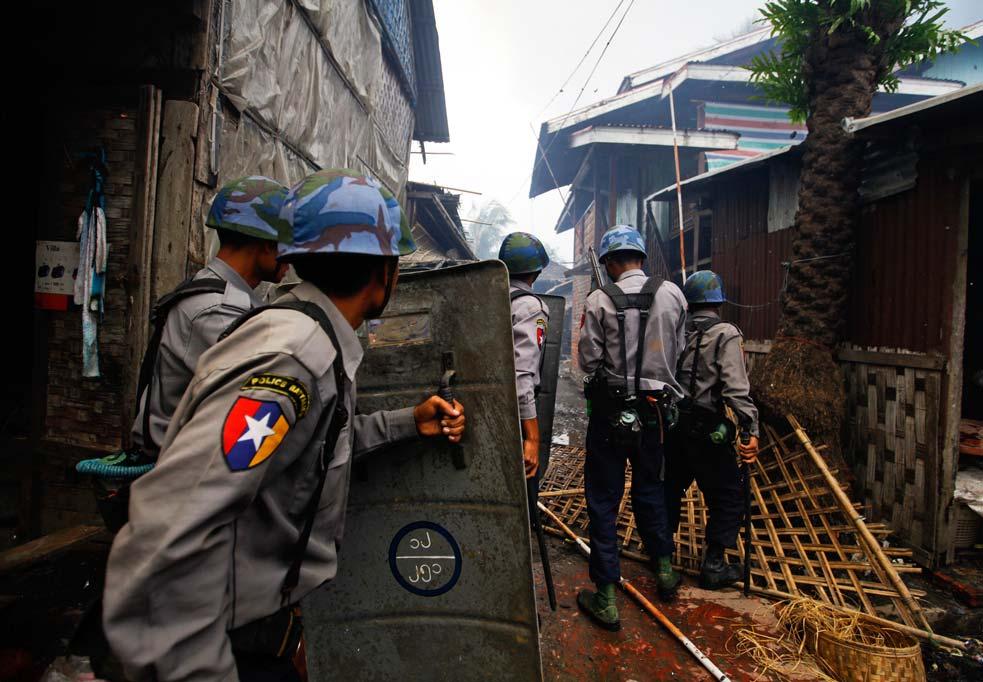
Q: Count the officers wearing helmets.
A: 5